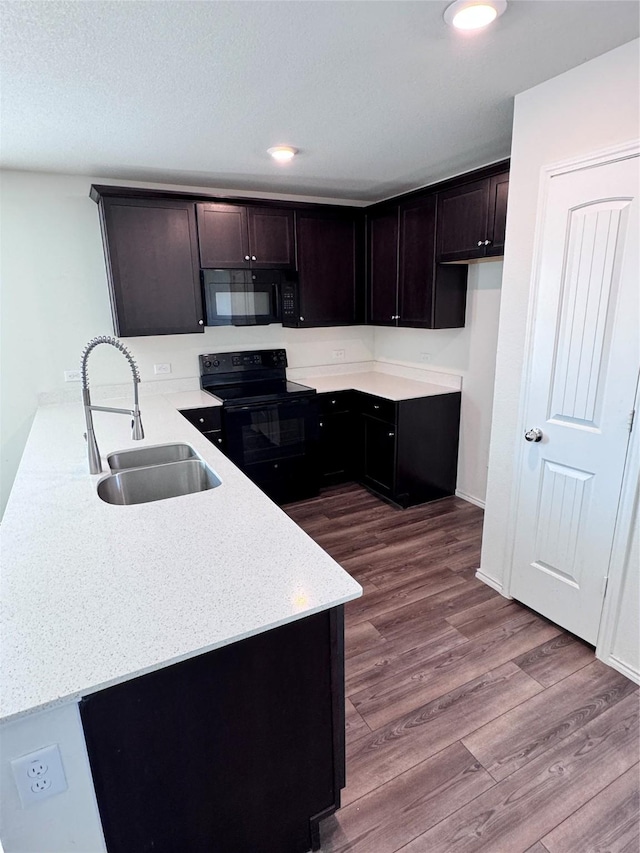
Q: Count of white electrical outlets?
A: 5